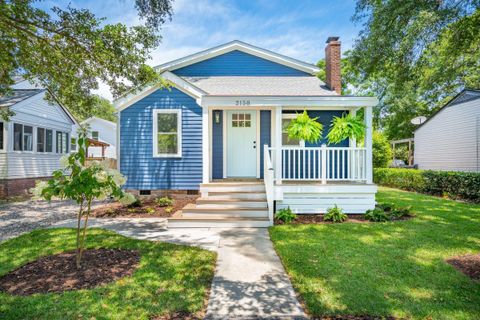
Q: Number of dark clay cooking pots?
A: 0